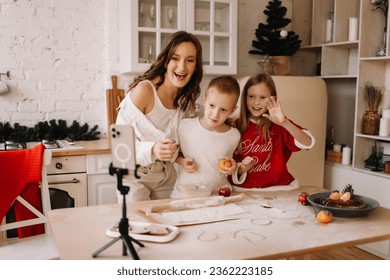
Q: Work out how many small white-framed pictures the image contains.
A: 0